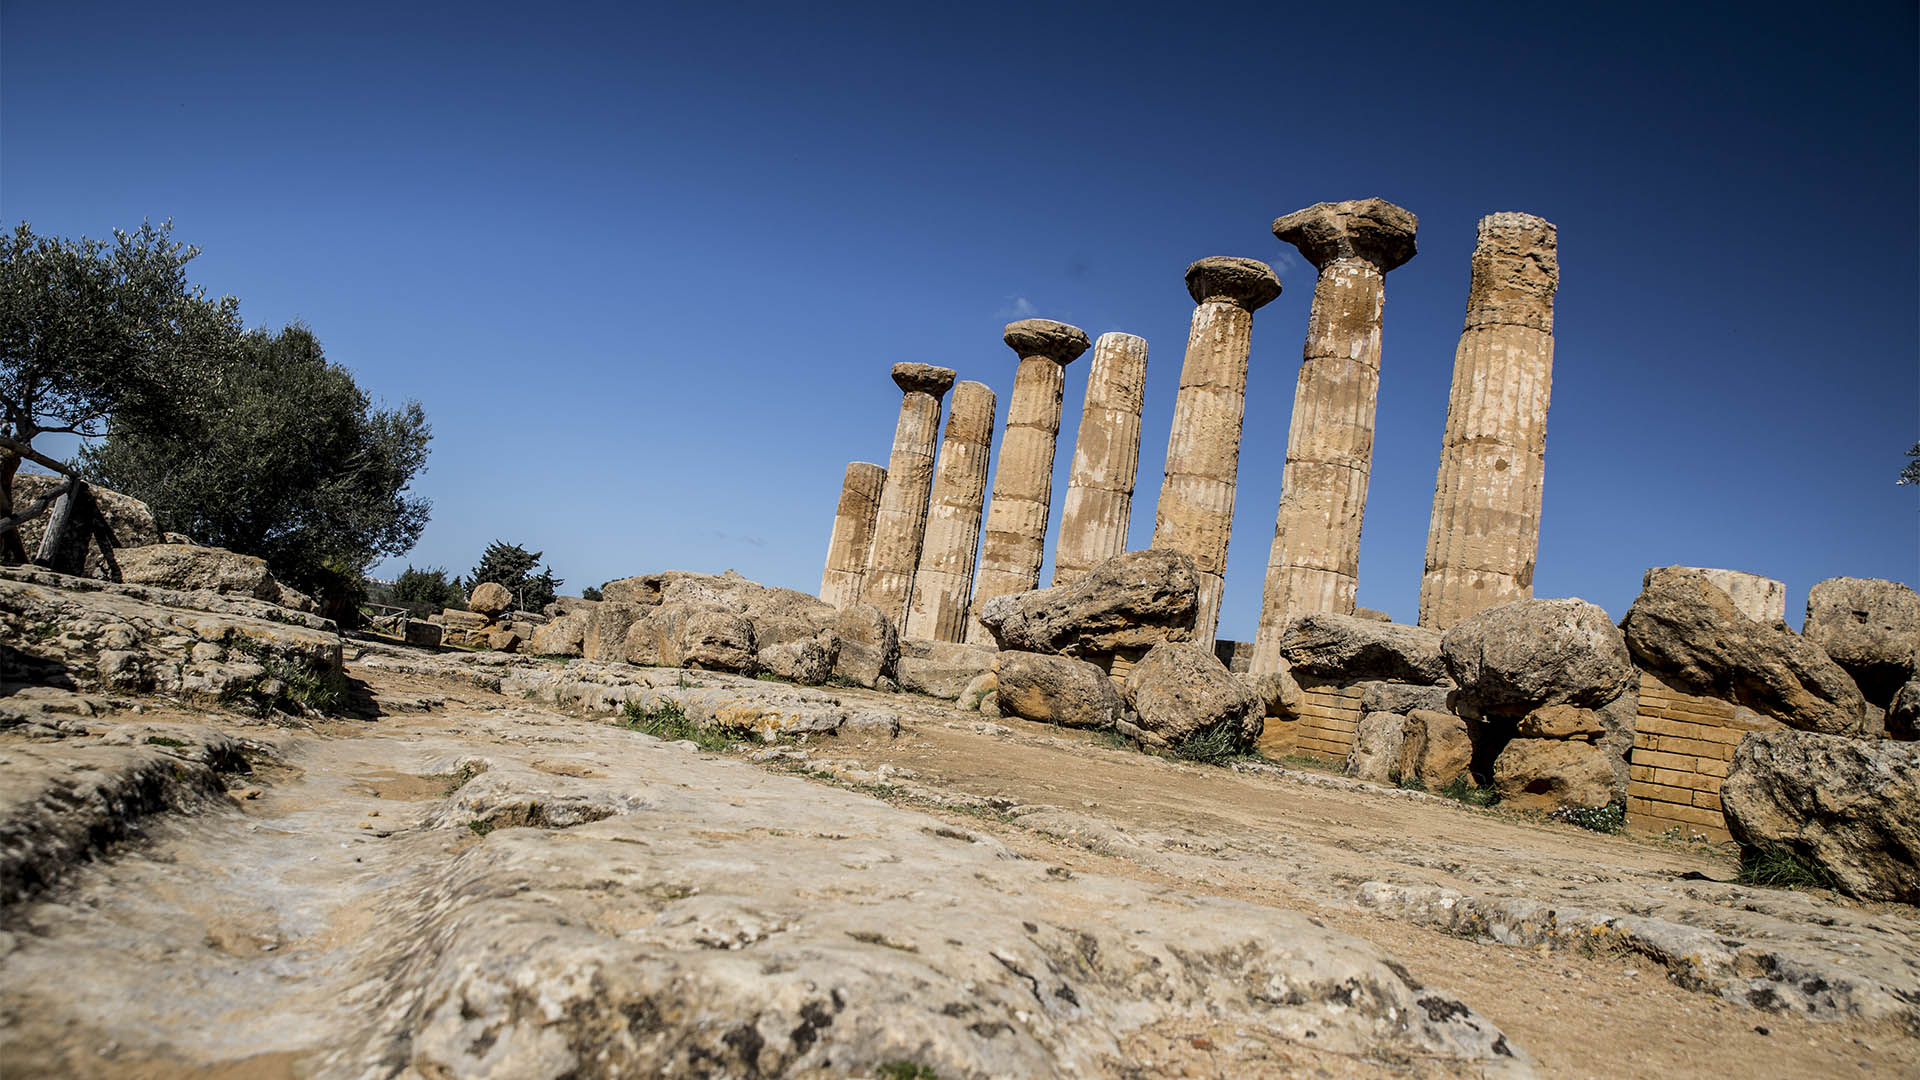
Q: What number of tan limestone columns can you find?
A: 8